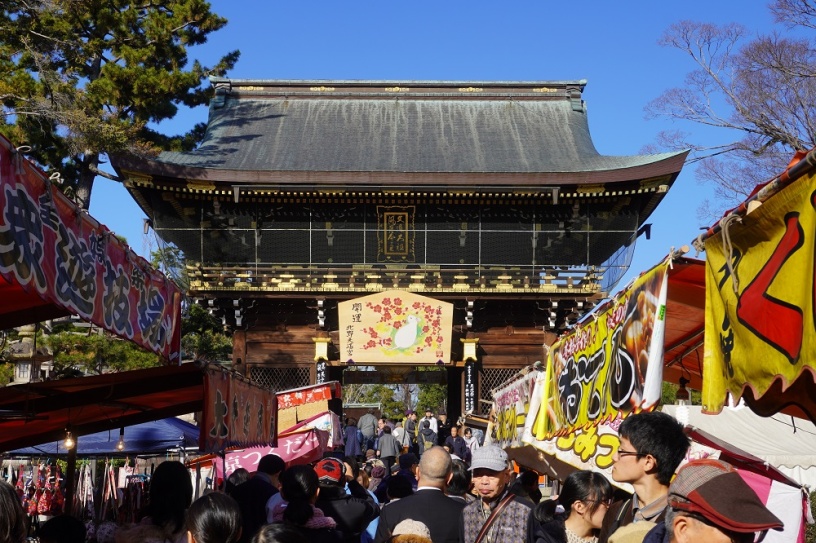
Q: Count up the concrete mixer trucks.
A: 0